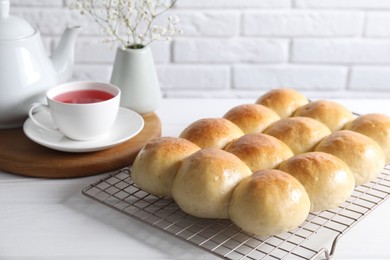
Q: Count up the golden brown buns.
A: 12